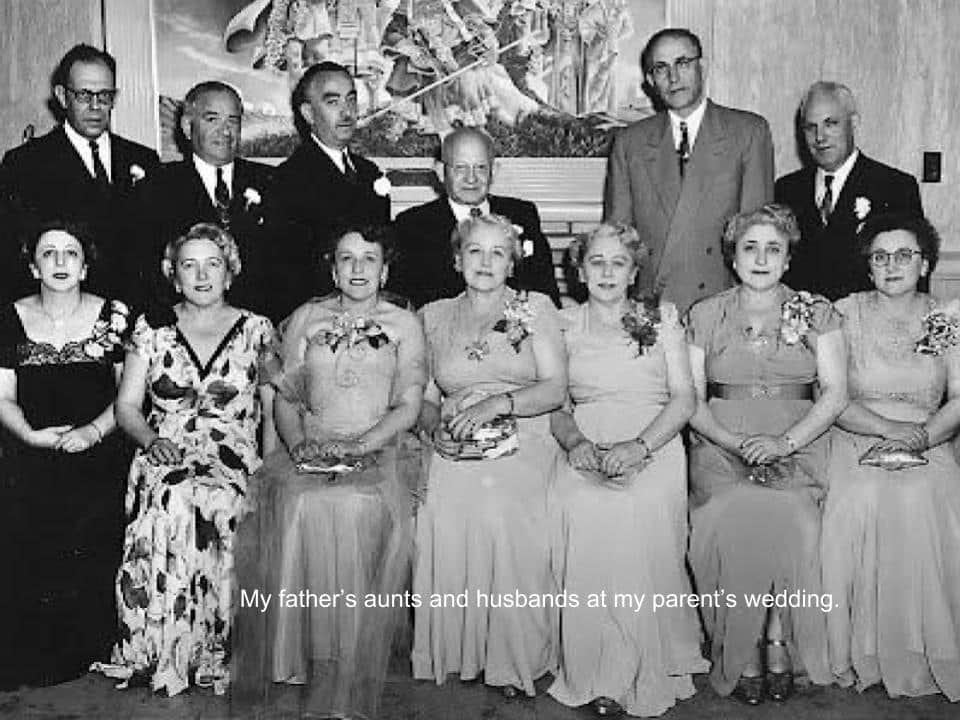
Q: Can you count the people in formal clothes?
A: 13